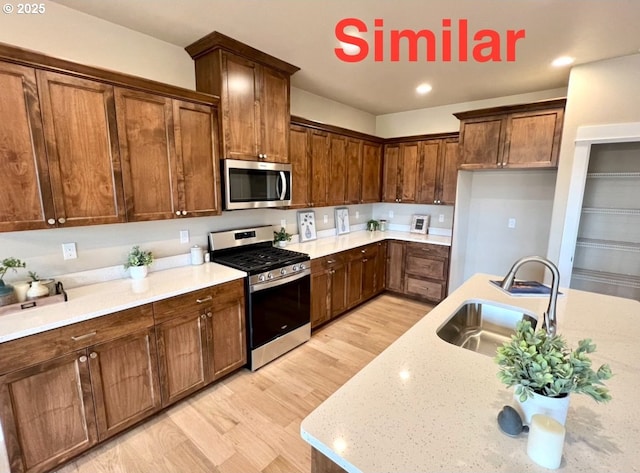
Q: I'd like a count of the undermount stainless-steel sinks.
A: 1